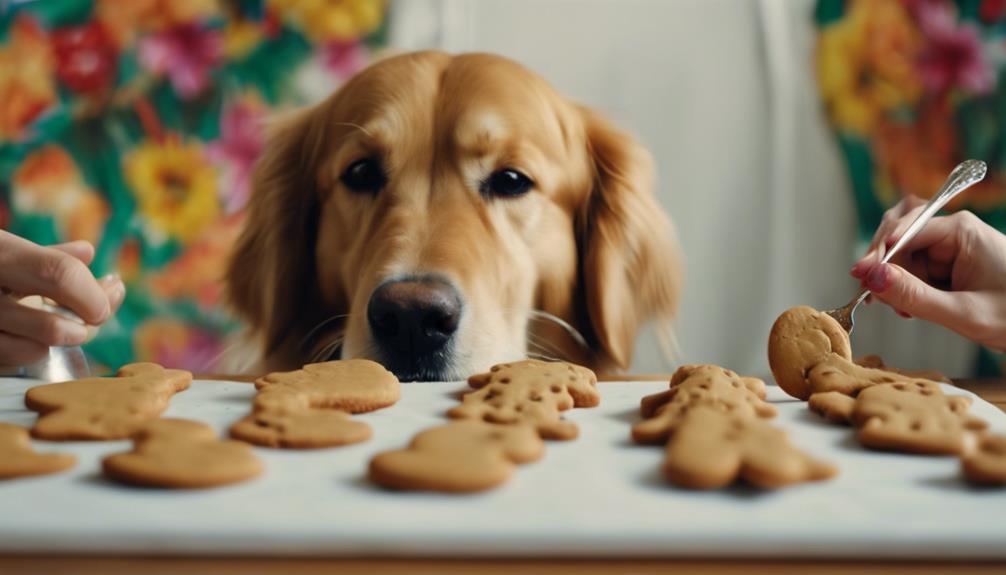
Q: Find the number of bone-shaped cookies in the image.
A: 0